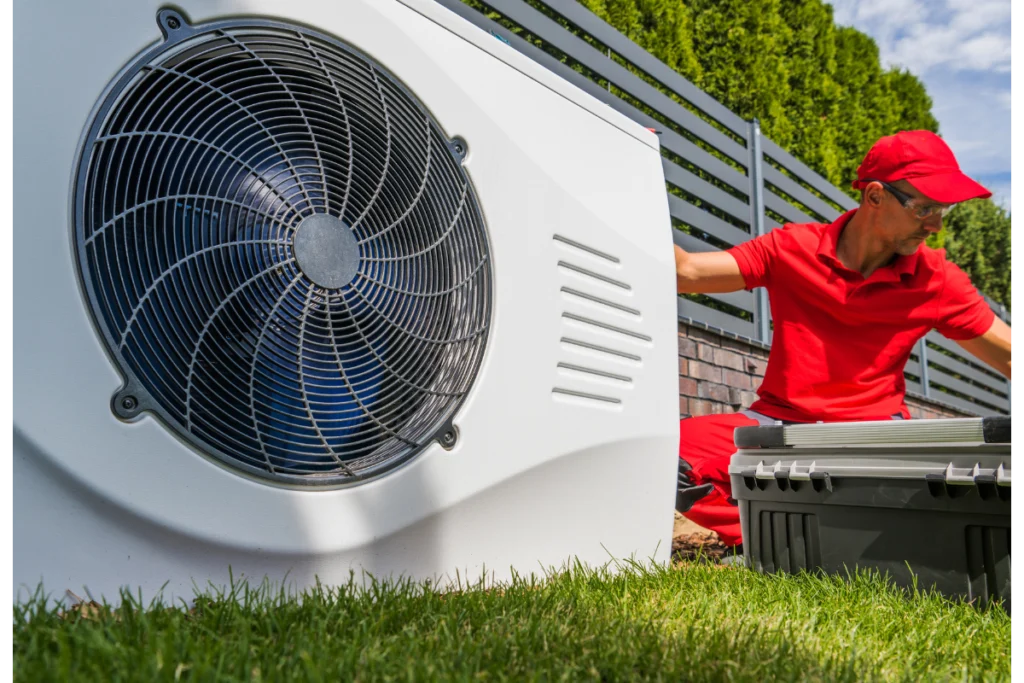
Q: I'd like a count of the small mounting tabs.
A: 4